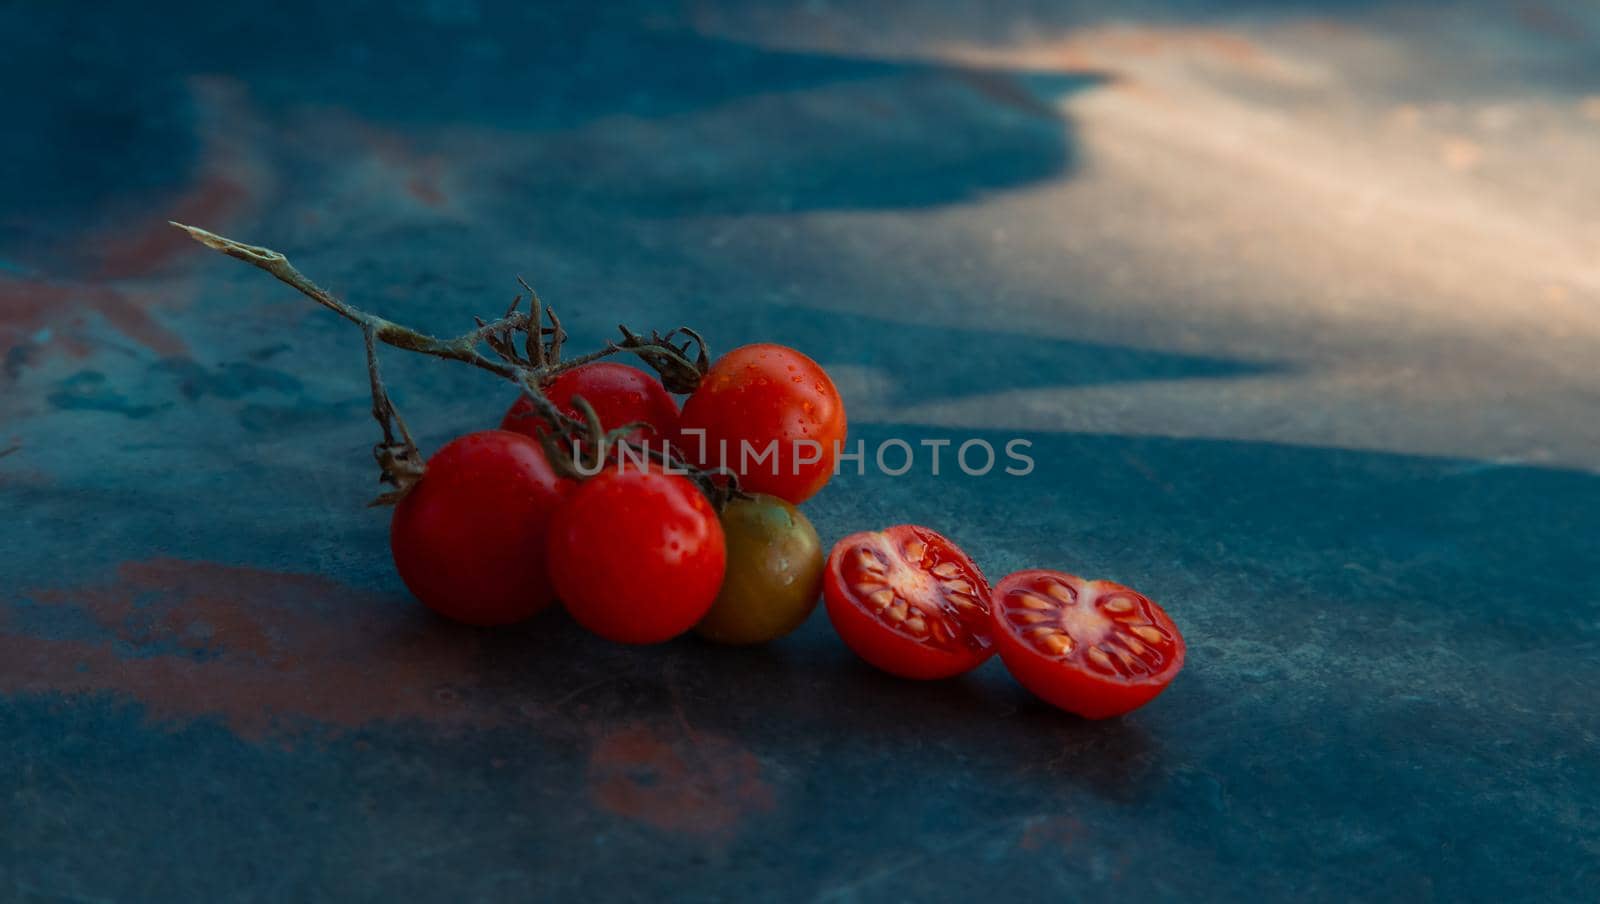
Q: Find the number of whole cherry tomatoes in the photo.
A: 5